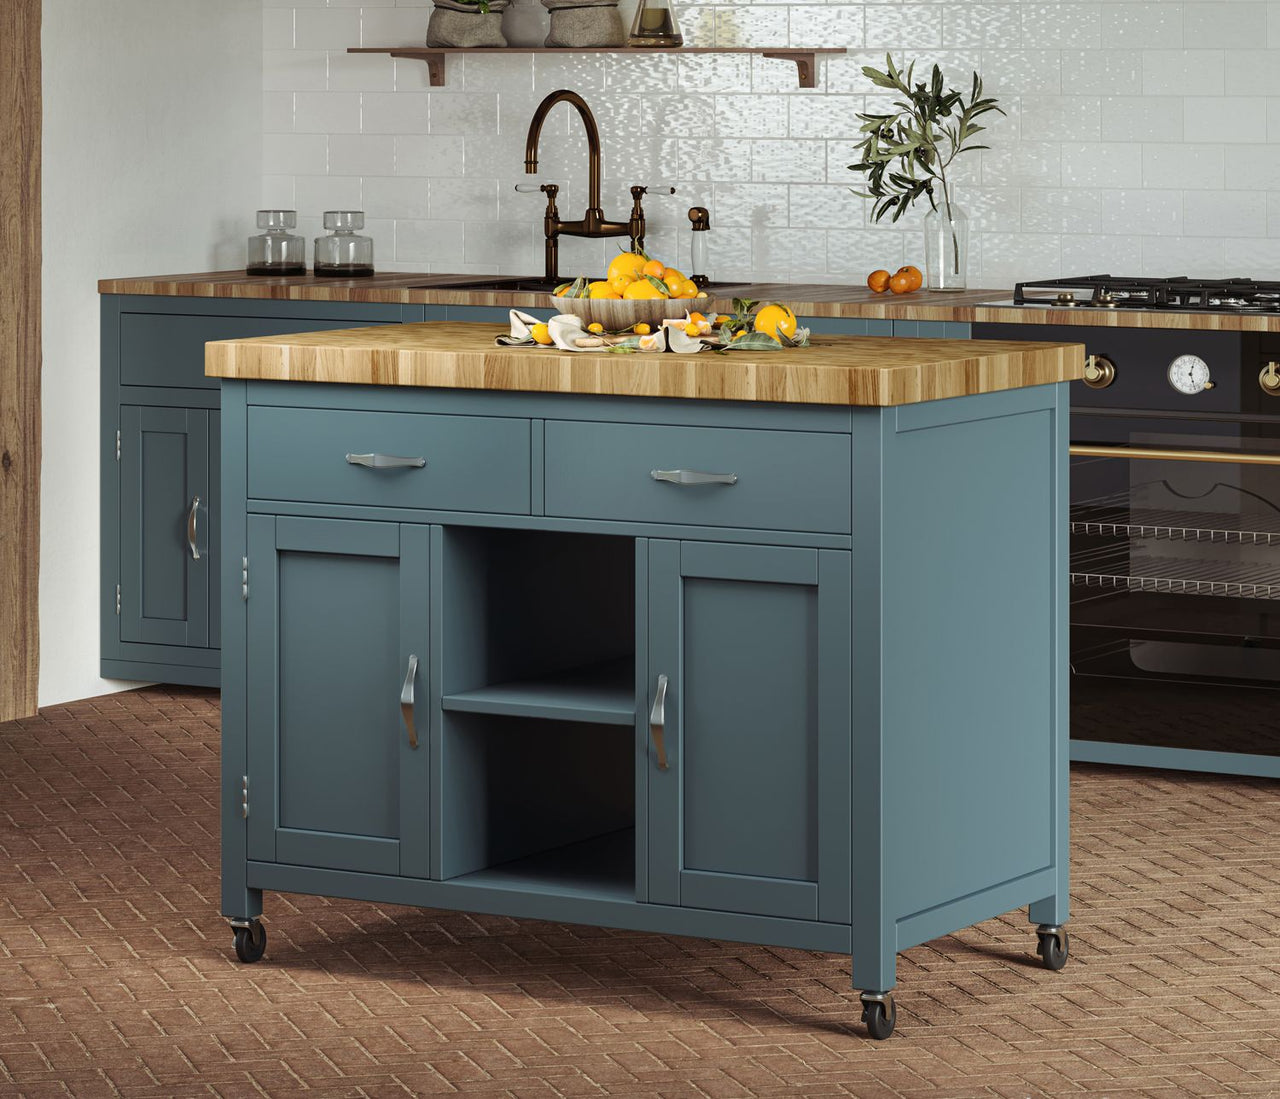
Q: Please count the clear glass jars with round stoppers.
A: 2